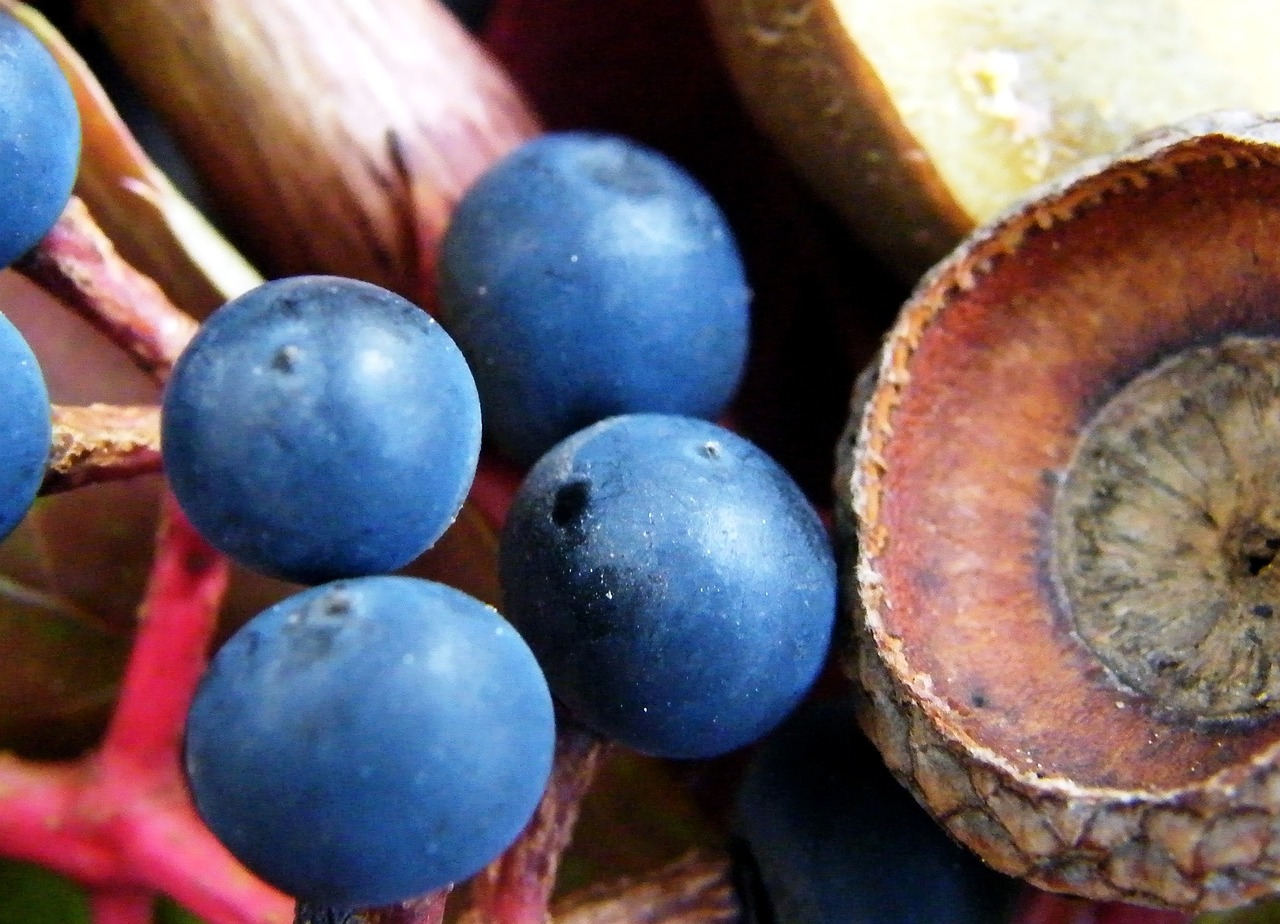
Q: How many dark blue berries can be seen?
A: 7